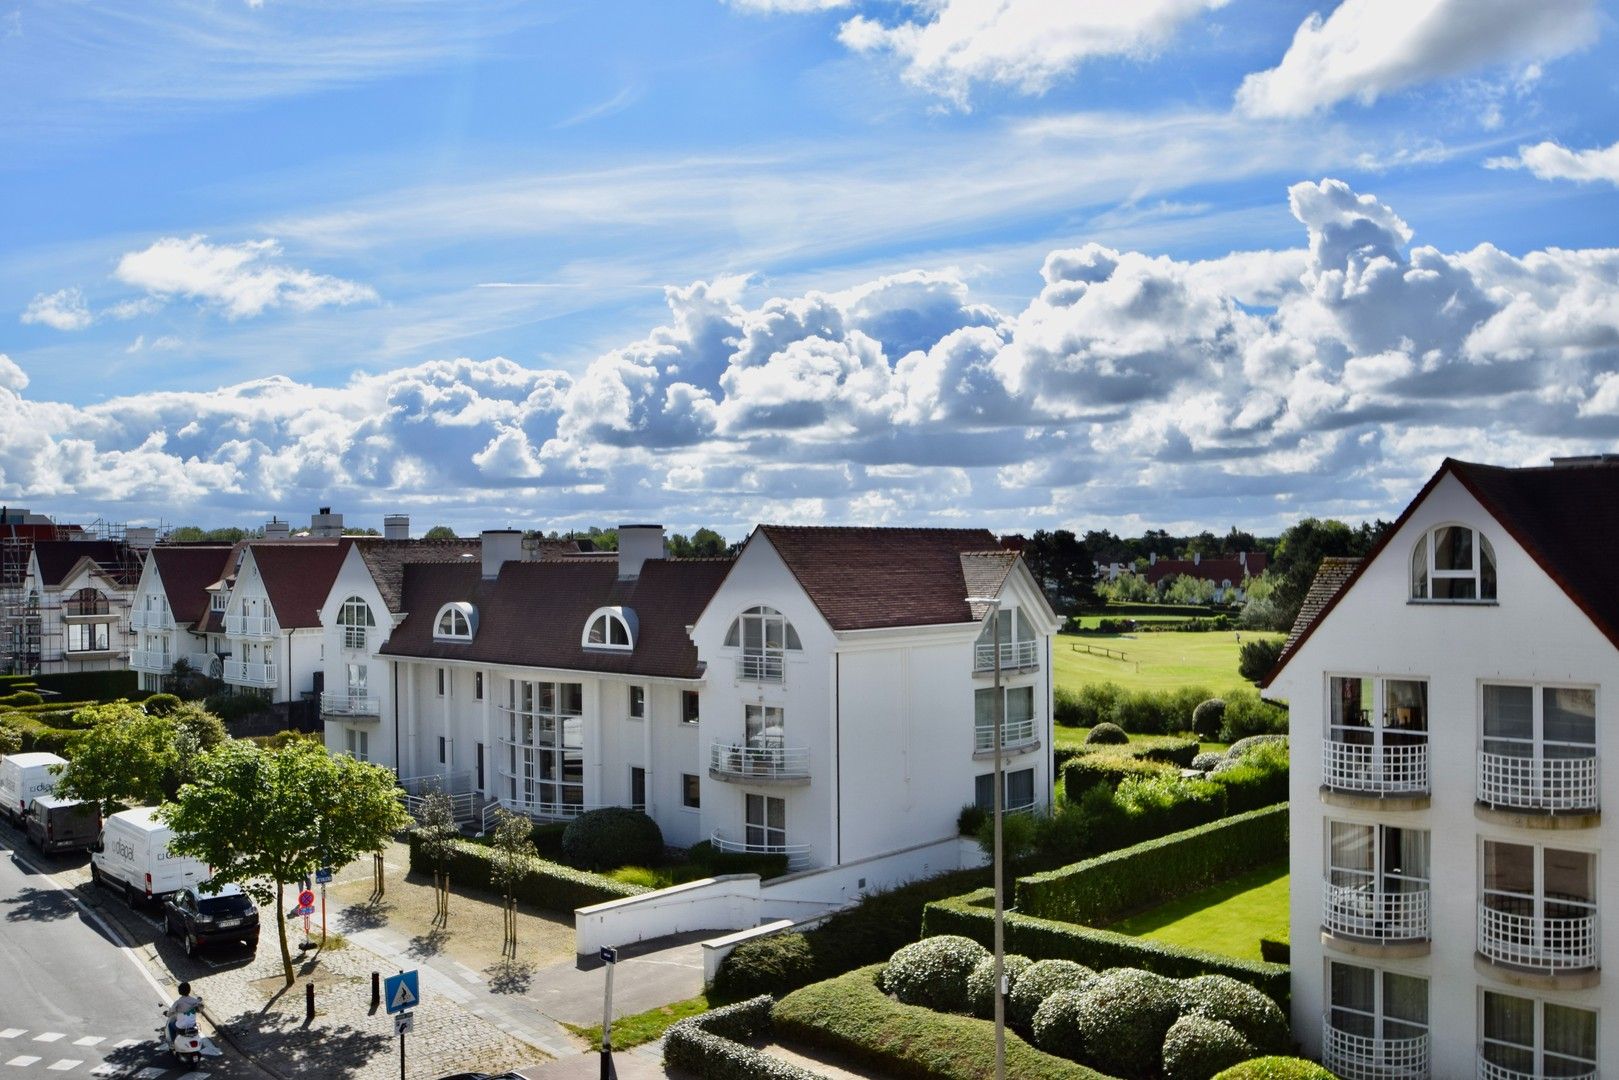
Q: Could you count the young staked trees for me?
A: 3